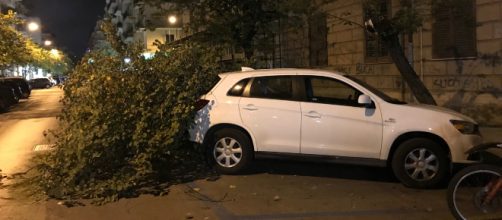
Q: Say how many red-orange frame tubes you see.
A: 1